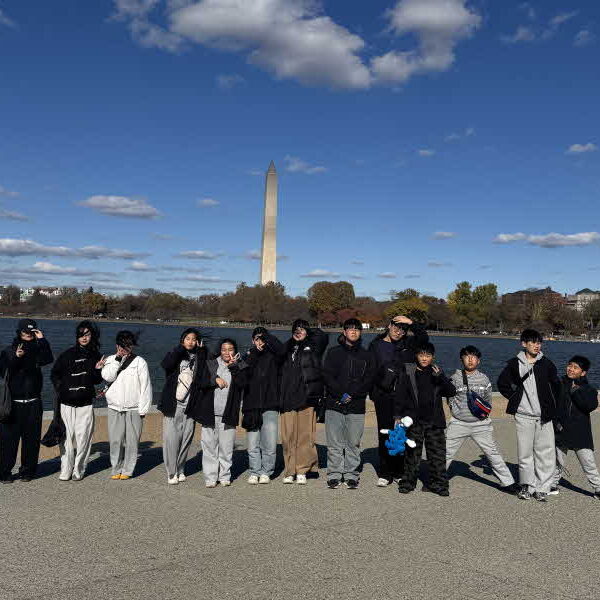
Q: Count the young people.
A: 13